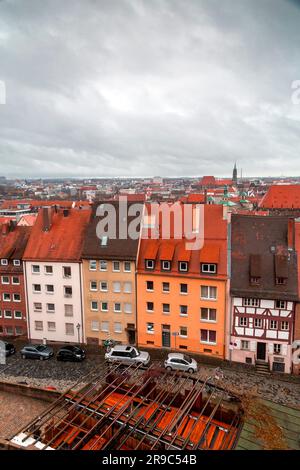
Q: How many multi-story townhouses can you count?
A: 5